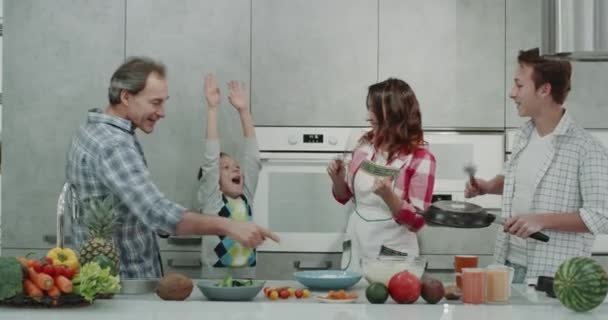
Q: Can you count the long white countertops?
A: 1